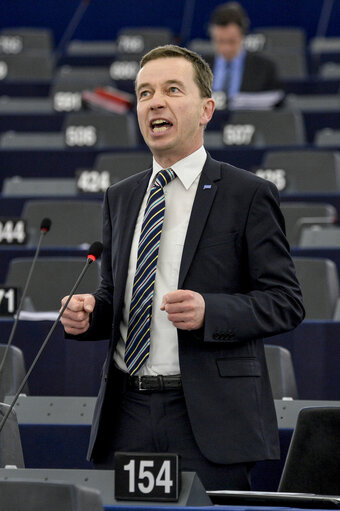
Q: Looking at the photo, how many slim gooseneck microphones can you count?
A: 2